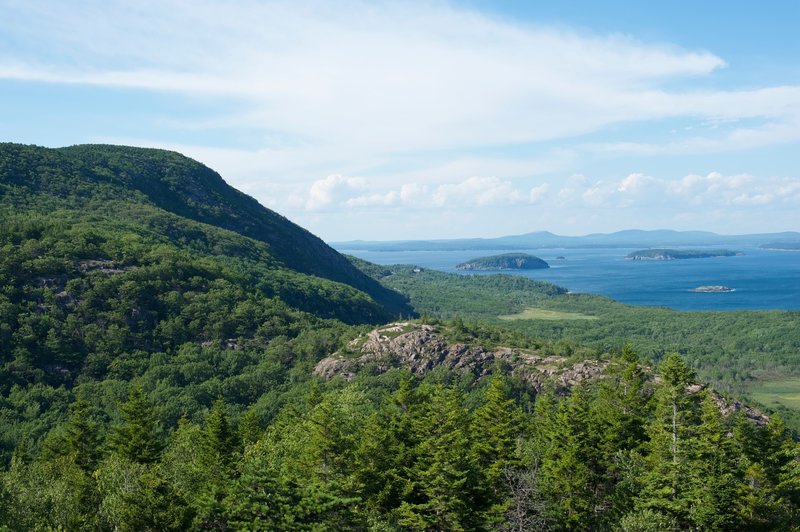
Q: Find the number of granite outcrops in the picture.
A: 1